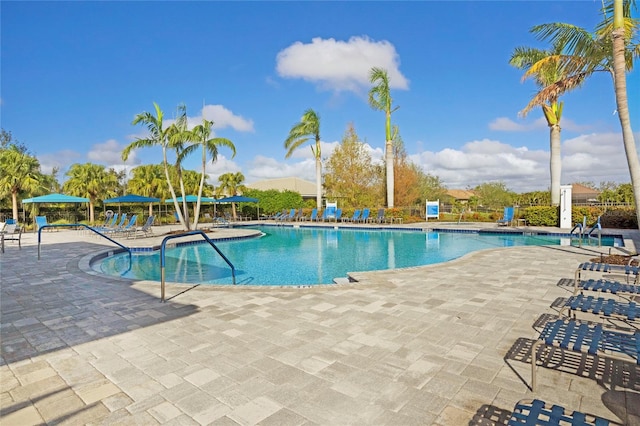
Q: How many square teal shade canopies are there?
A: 2